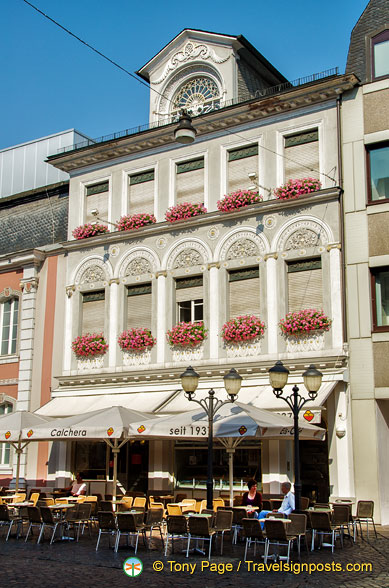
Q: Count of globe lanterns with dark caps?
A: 4